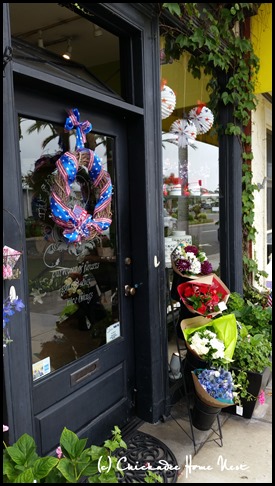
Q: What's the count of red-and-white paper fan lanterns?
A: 3